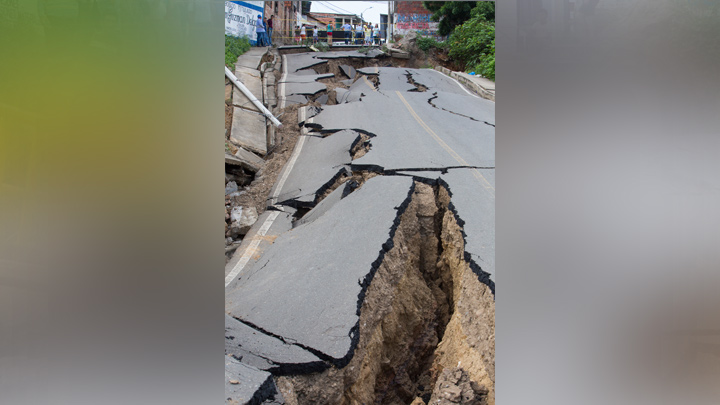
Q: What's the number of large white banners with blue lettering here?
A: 1